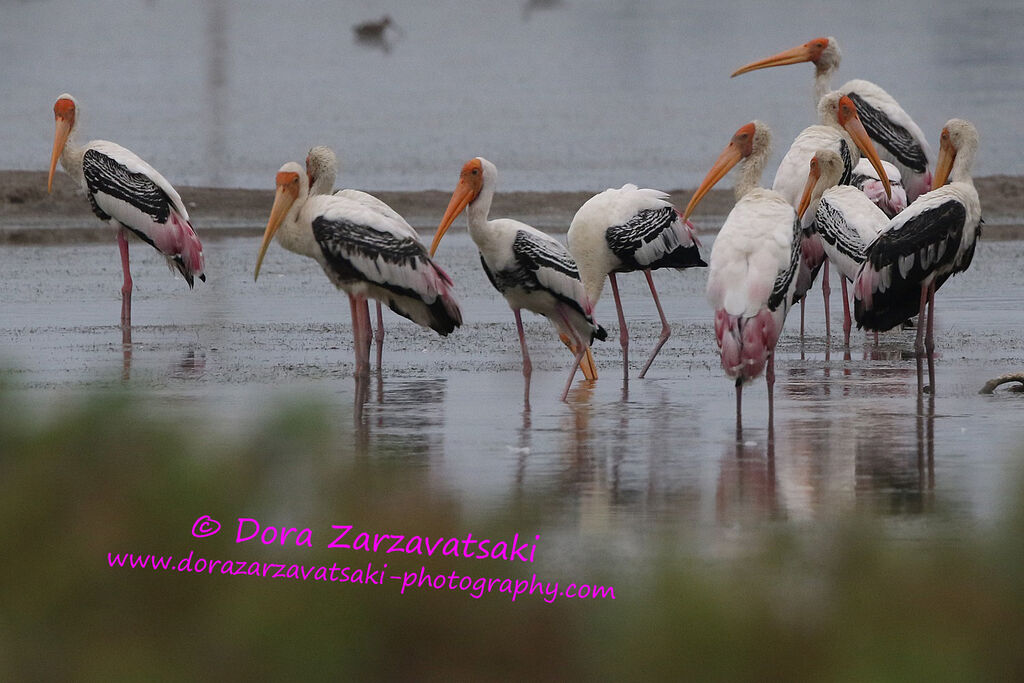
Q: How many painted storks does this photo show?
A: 11